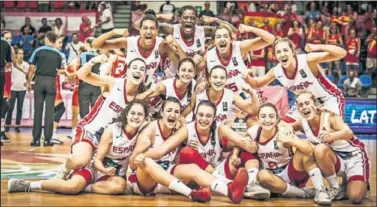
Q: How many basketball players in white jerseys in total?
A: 12